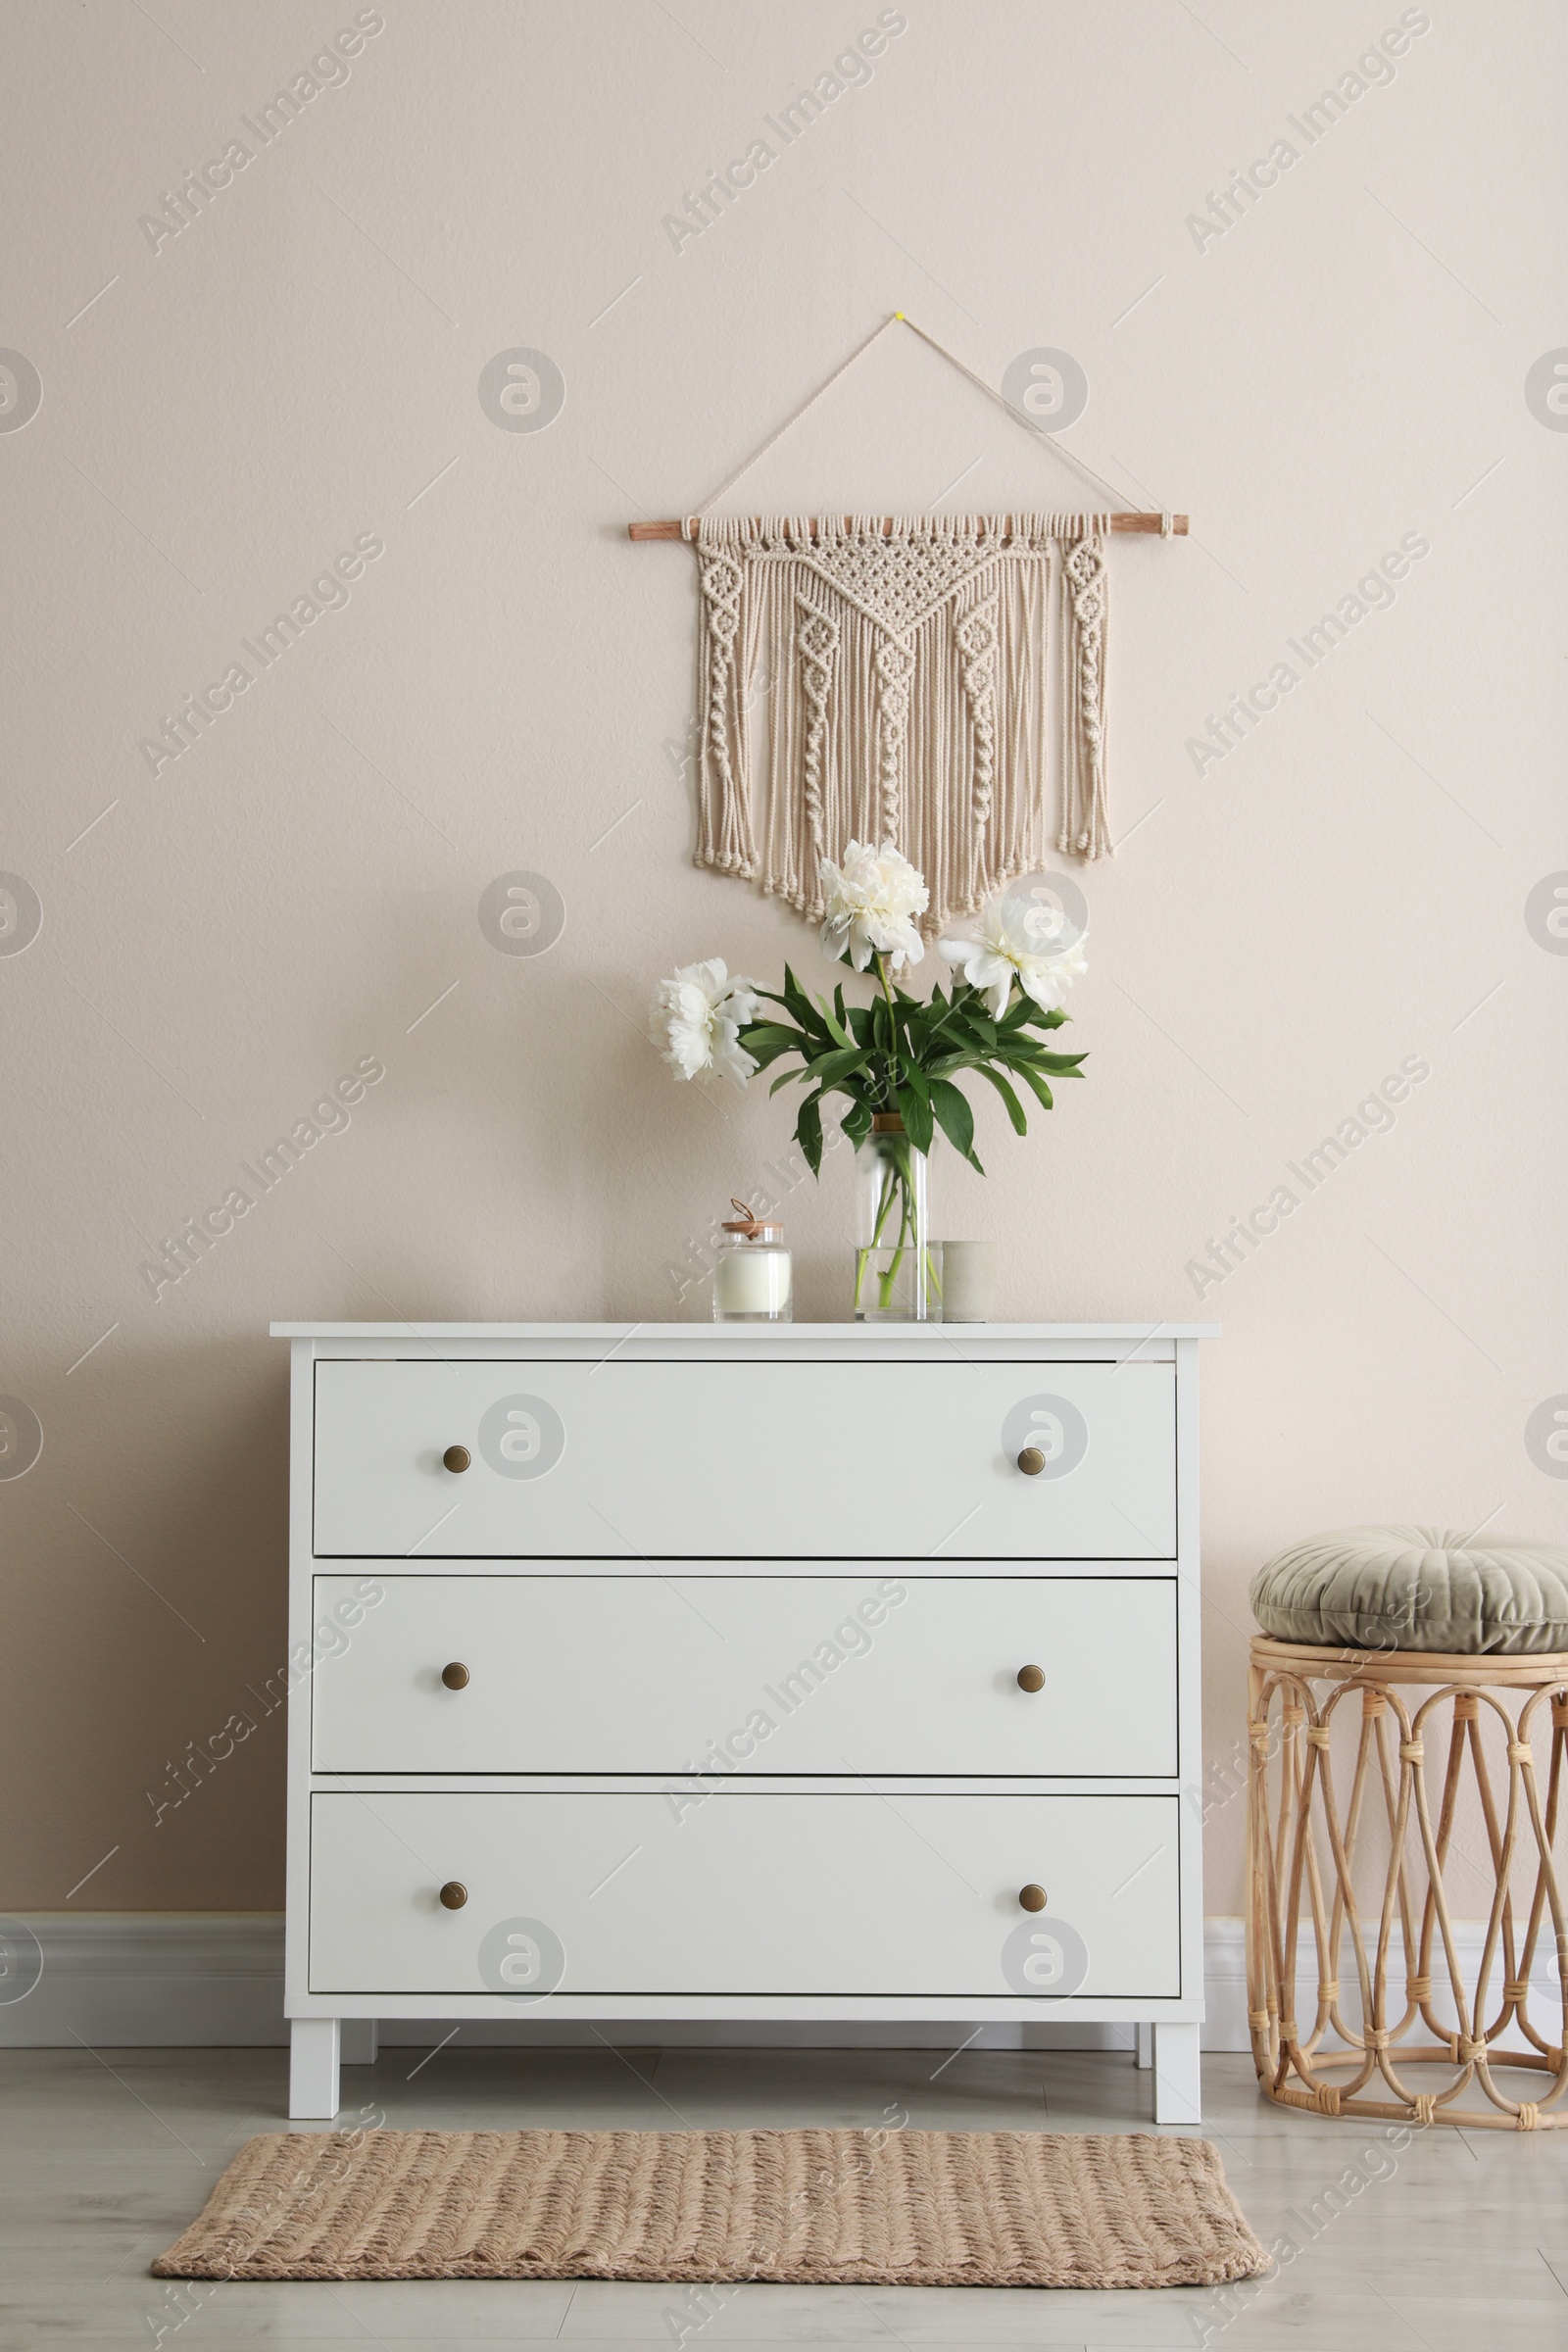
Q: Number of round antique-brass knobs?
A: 6